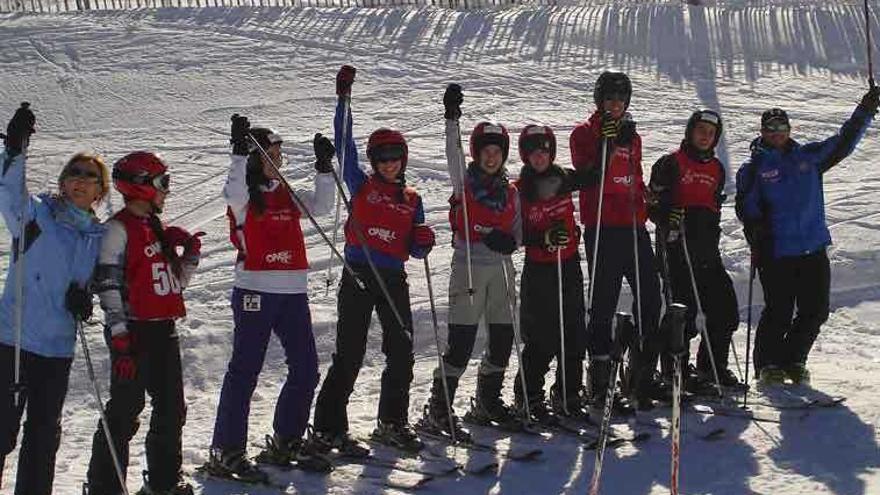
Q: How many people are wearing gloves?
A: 9